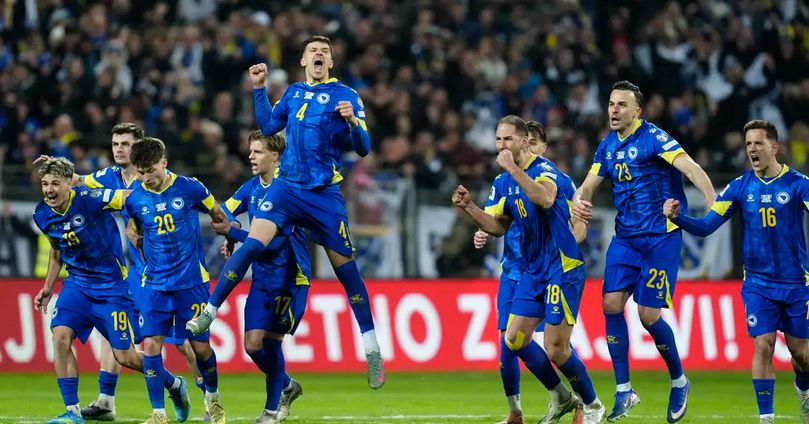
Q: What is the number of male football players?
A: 9